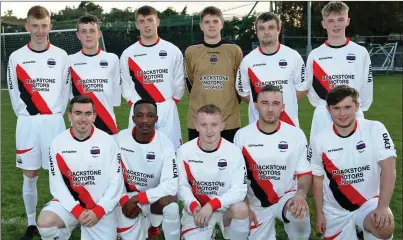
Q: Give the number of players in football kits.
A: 11